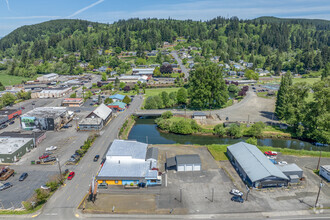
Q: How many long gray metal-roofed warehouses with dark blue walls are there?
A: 1